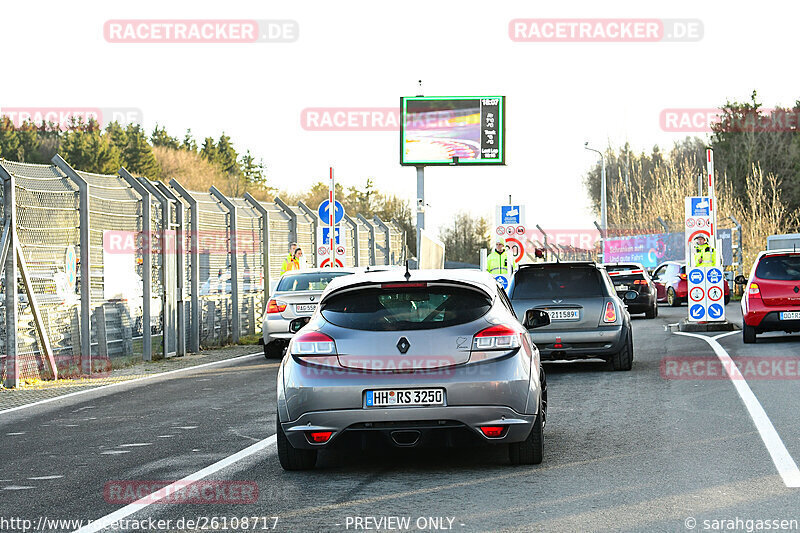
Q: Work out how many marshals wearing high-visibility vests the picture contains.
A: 4